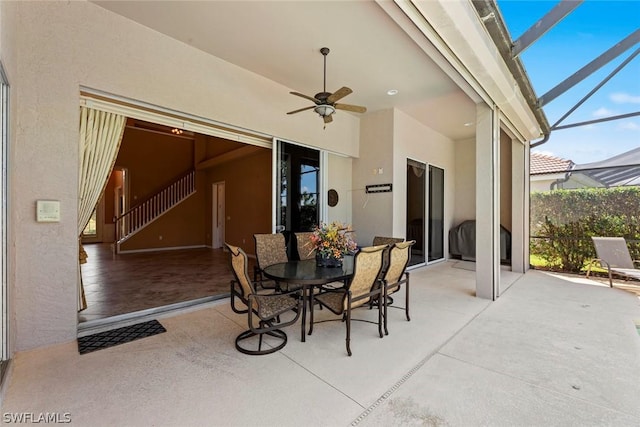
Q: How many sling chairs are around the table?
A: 6